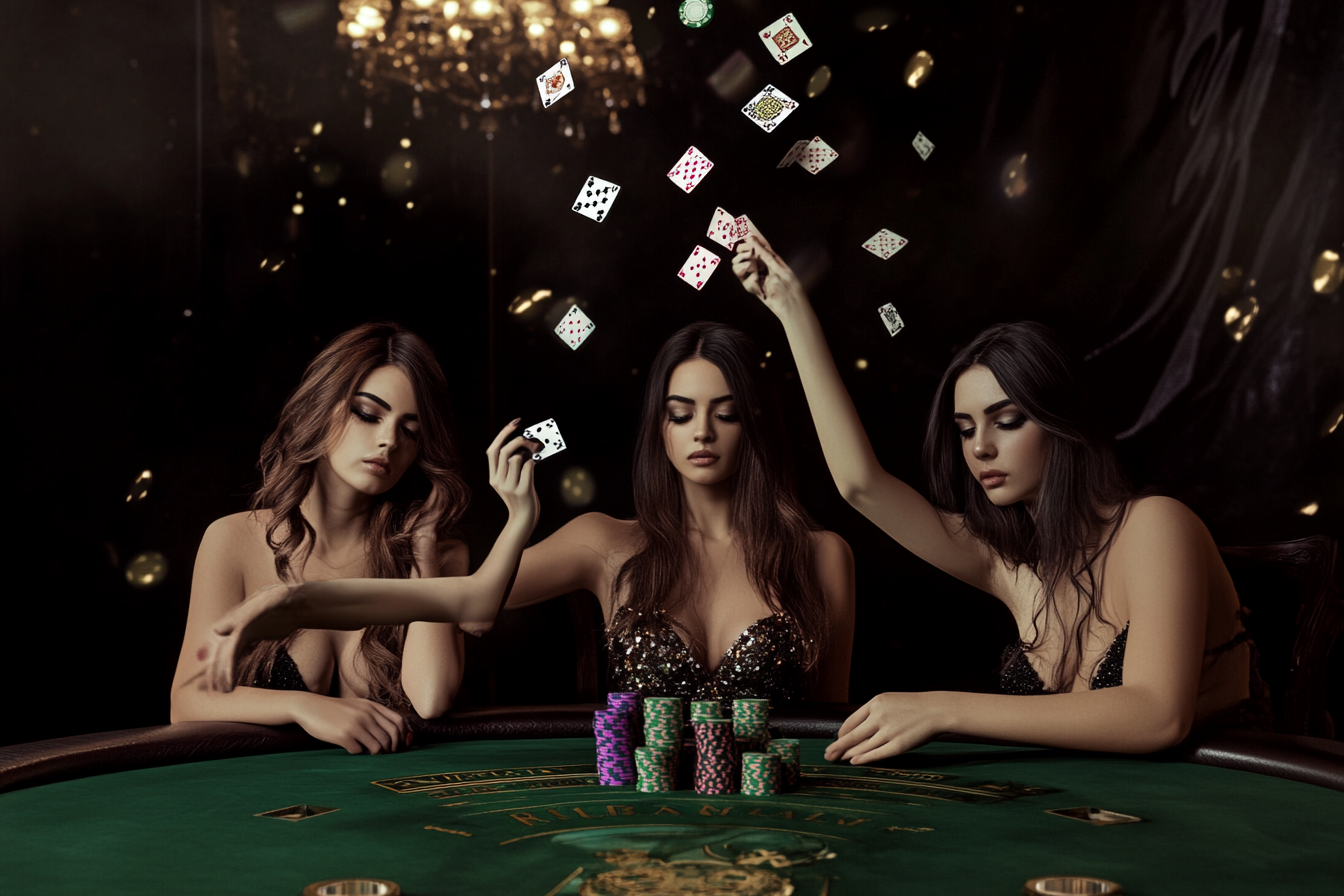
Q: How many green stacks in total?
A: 6